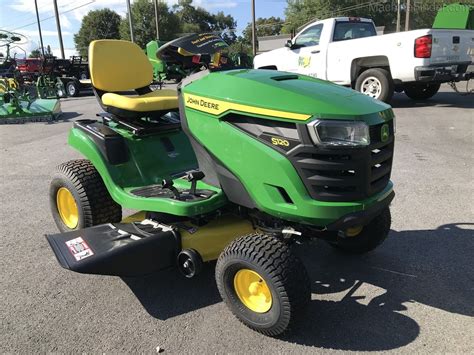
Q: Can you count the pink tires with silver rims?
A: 0